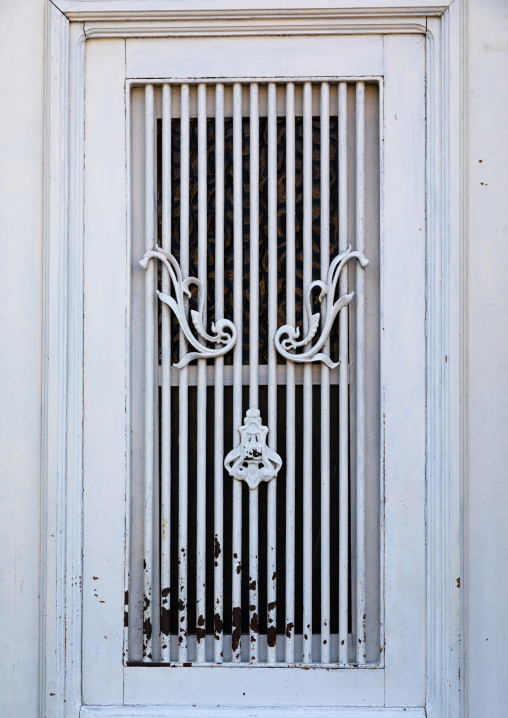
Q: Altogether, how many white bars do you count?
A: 13